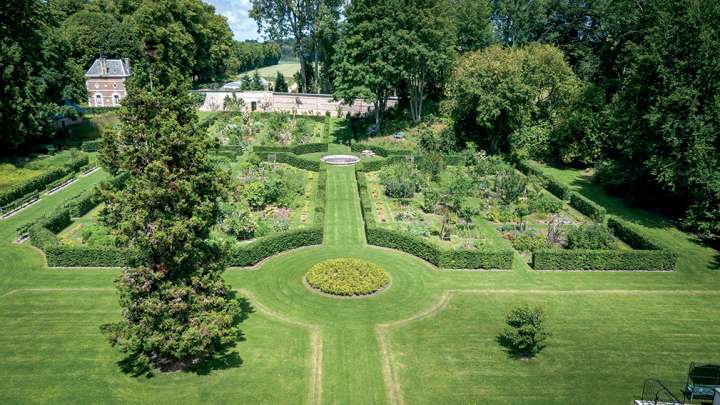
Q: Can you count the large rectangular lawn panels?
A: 2